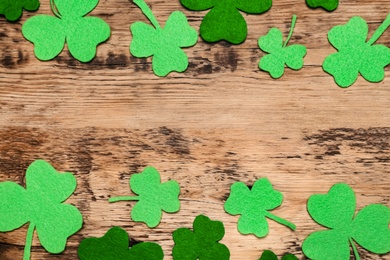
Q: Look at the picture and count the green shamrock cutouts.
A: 14